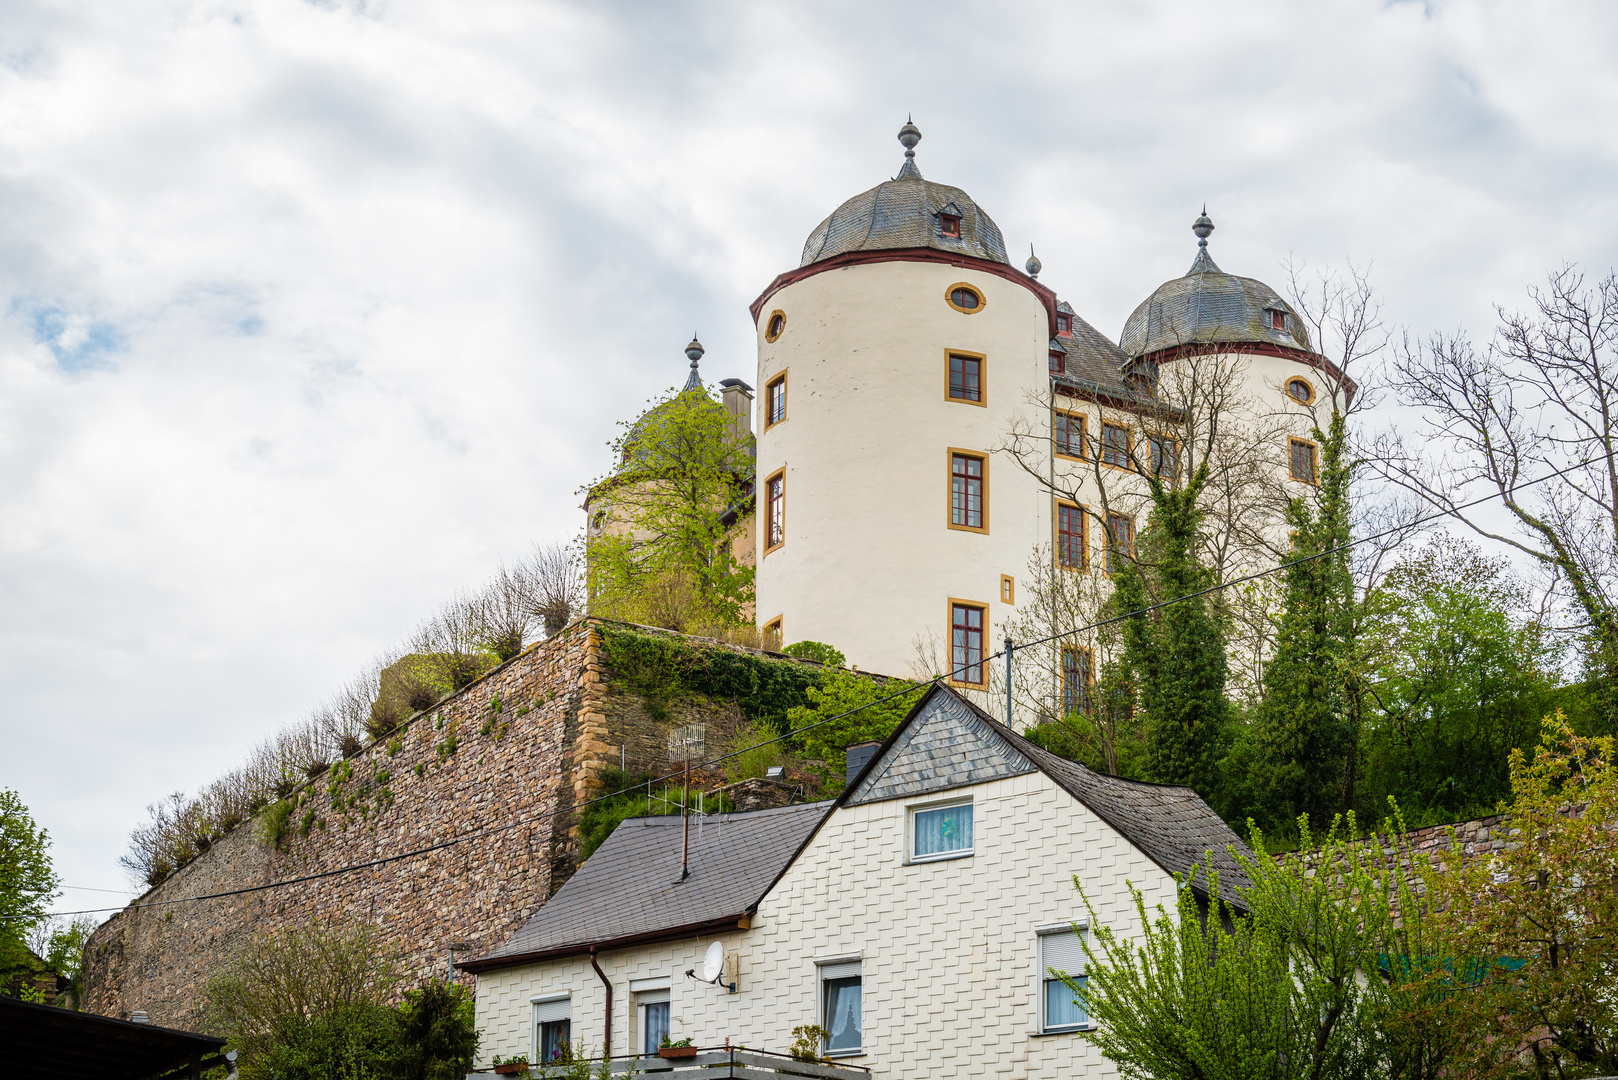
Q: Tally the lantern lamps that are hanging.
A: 0